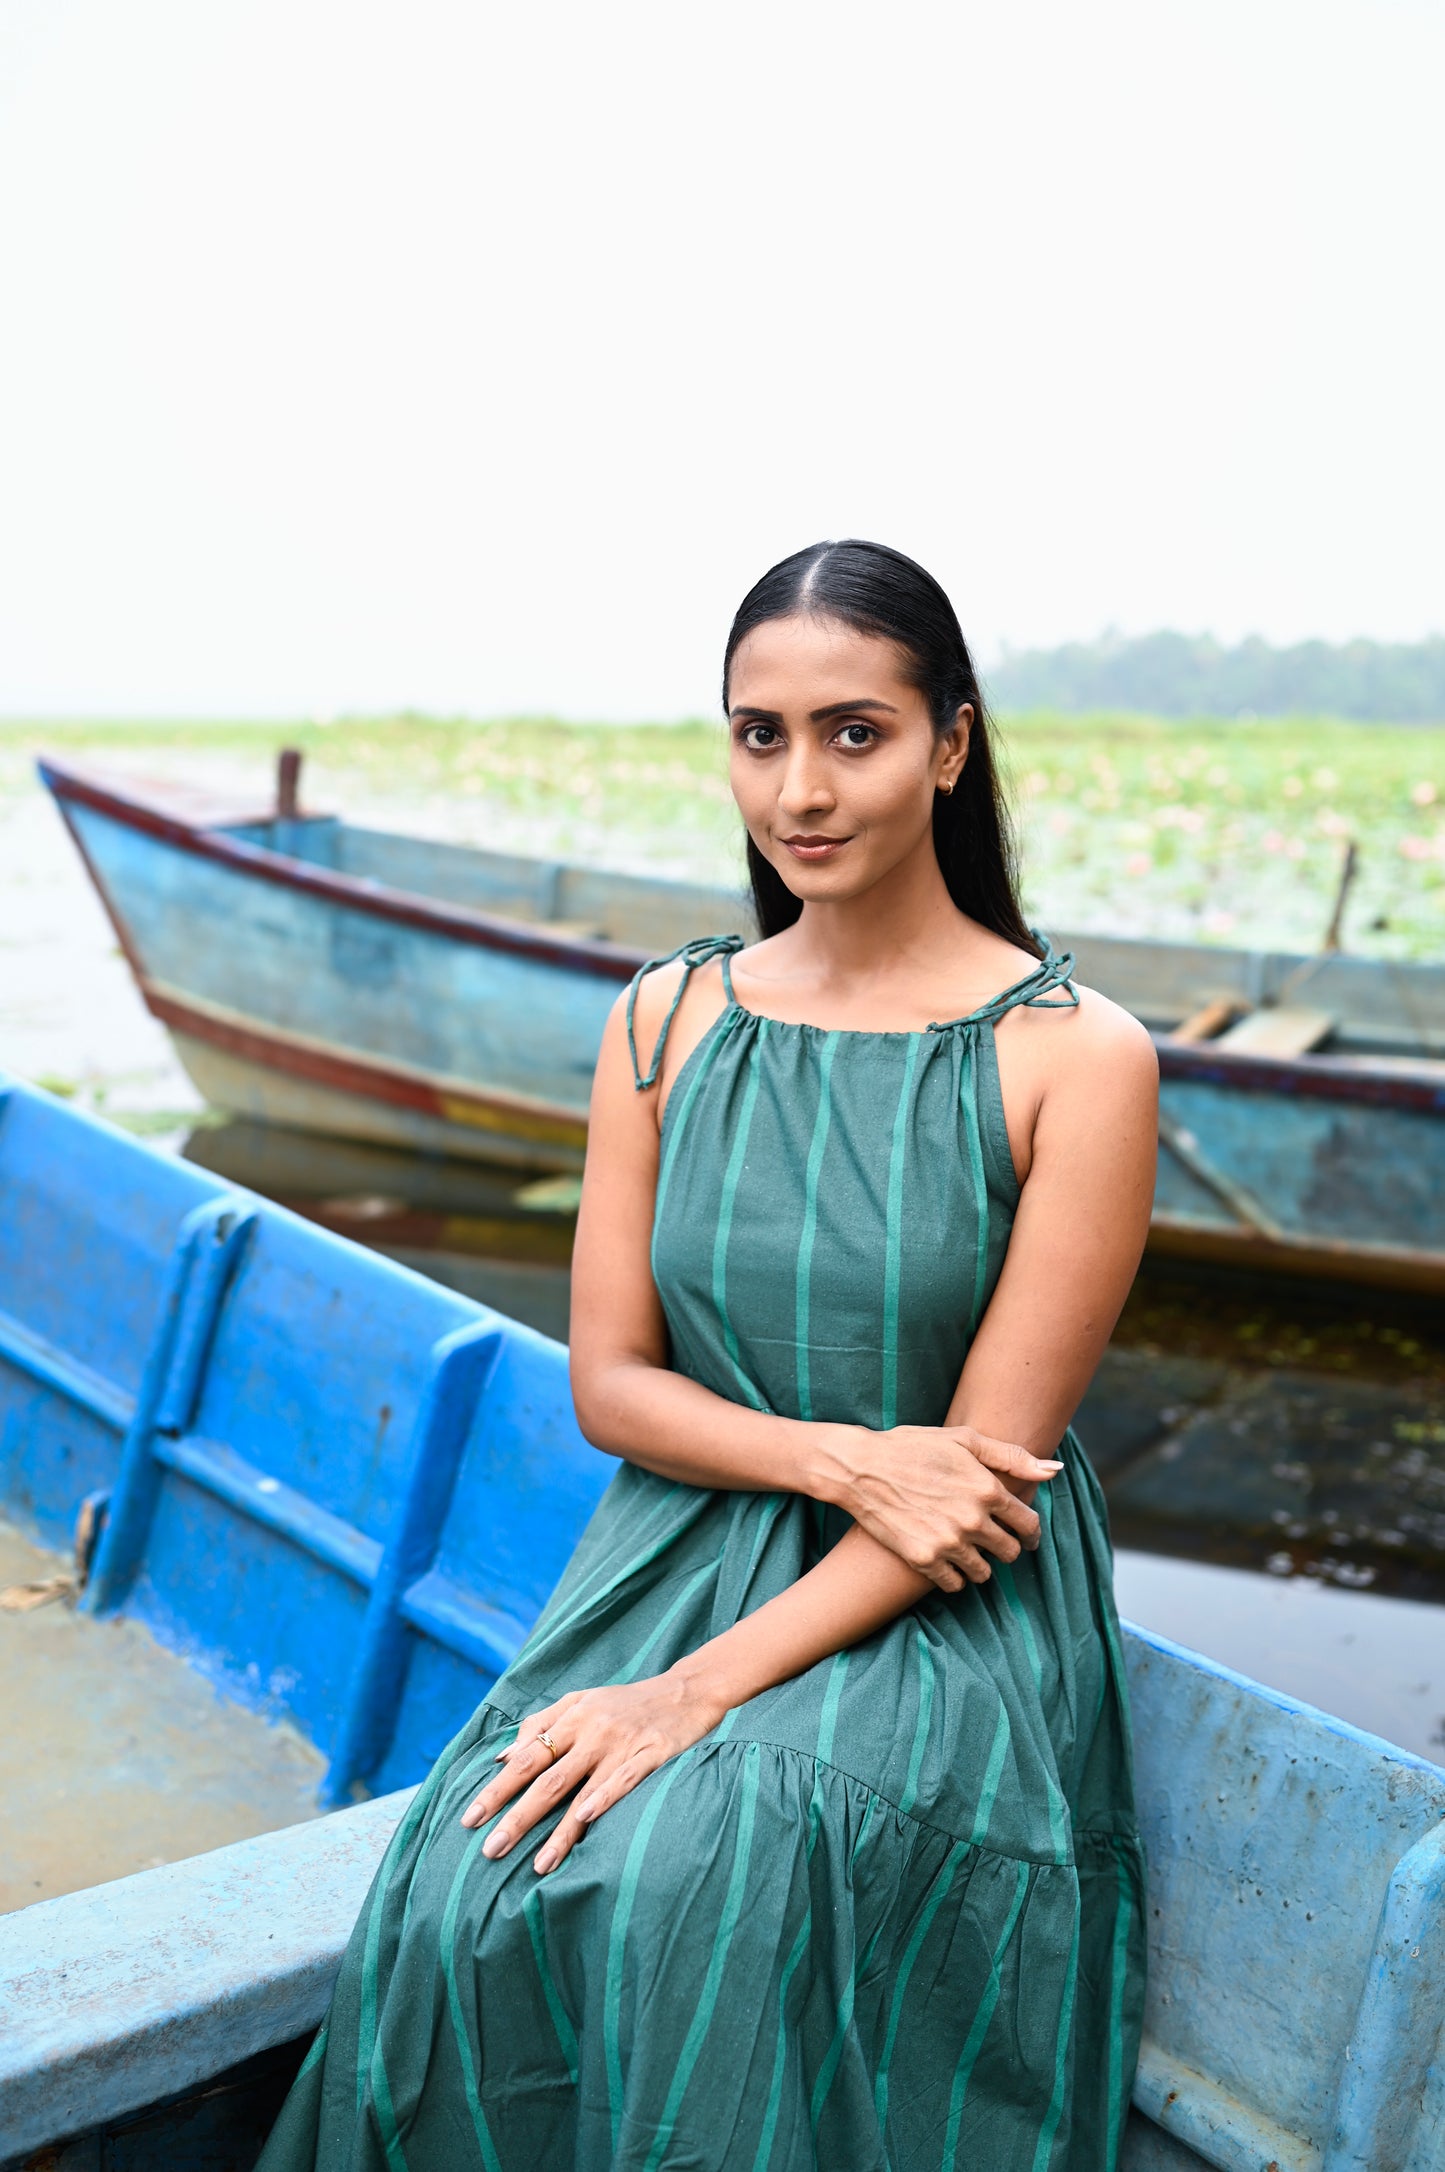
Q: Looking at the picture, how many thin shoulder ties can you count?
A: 2